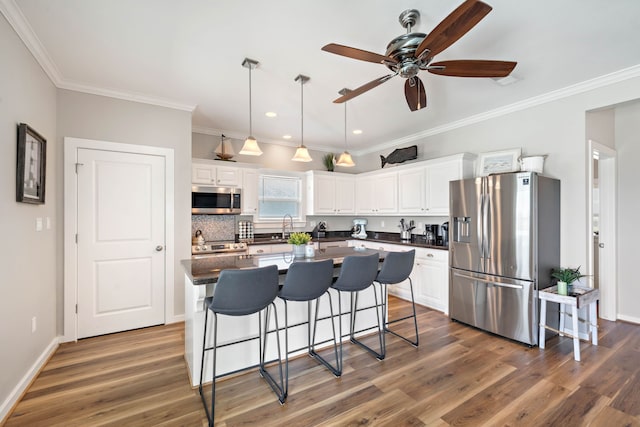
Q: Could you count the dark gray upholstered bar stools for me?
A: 4